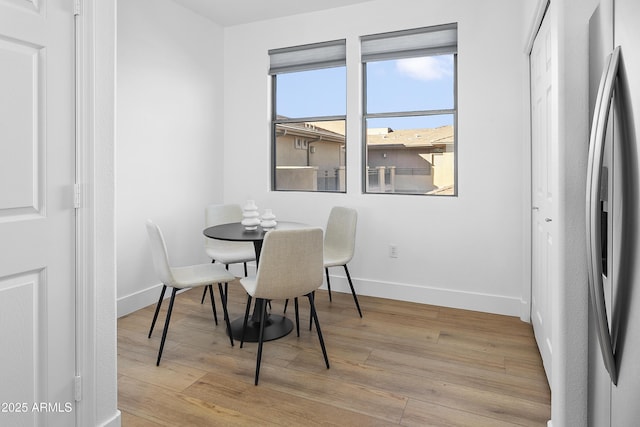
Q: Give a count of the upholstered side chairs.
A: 4